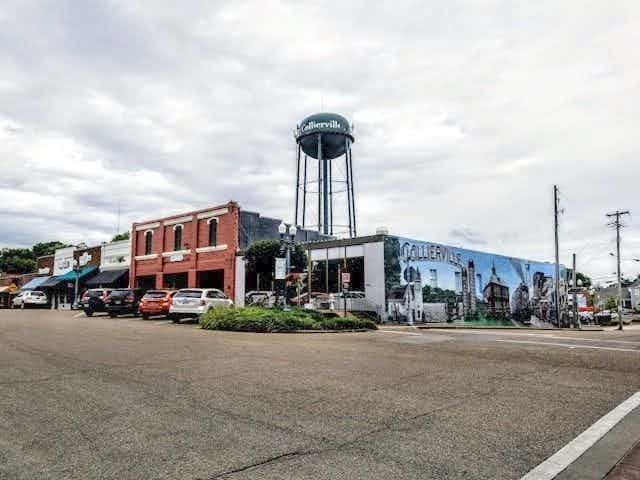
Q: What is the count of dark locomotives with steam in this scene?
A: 1